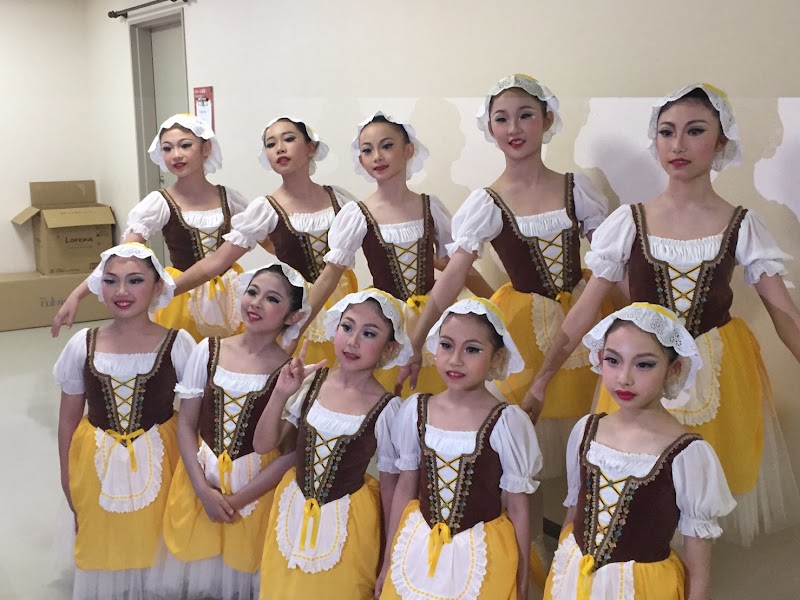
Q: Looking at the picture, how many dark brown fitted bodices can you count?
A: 10